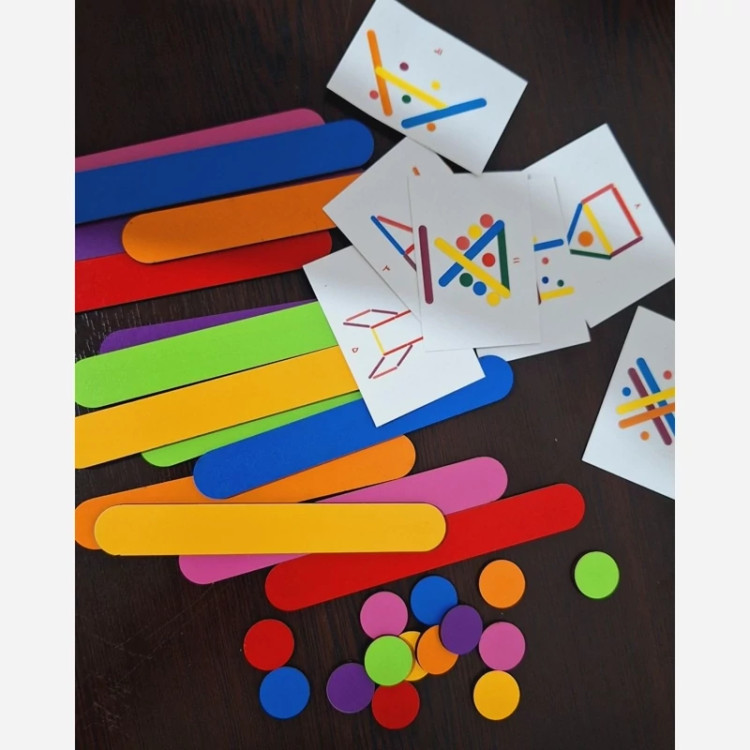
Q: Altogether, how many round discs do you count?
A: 14